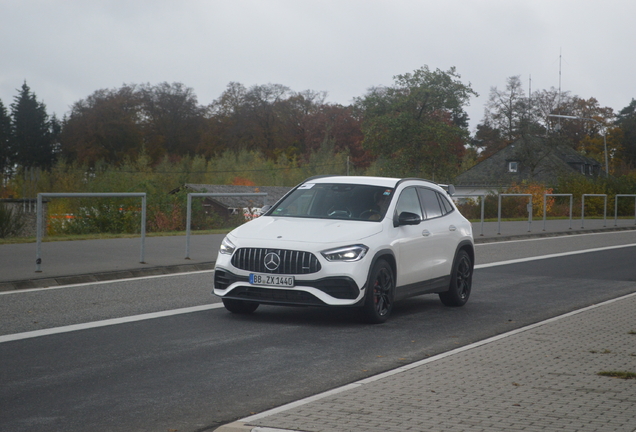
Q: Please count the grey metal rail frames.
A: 7